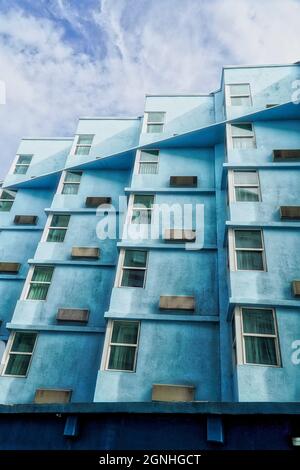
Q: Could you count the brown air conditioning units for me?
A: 13